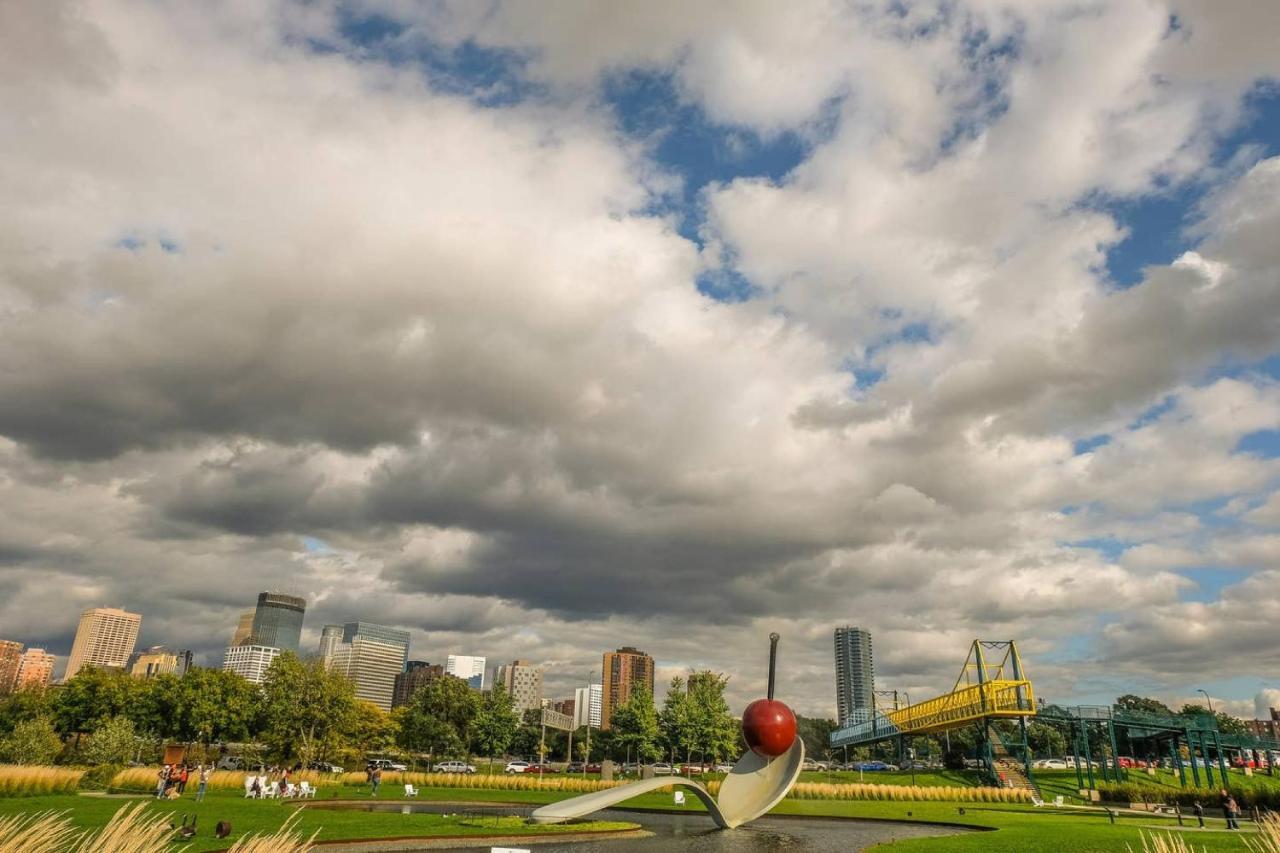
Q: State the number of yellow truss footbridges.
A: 1